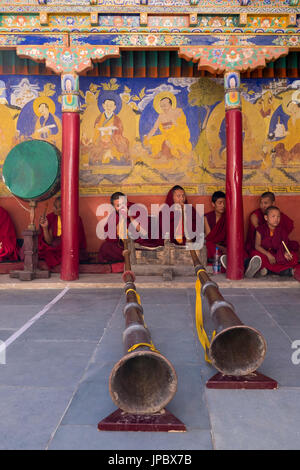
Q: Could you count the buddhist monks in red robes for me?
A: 7